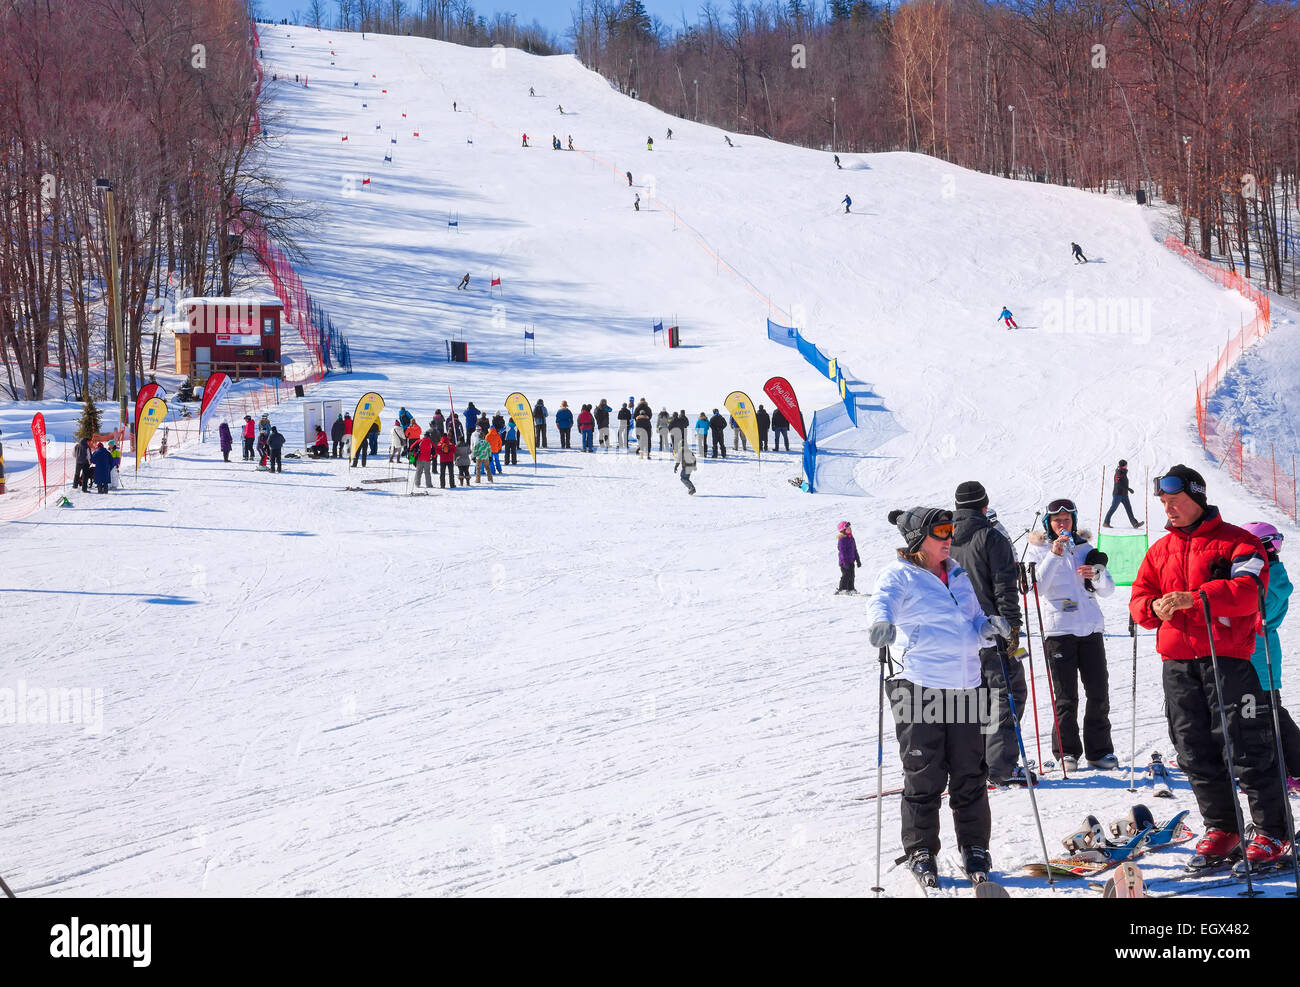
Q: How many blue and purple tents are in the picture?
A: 0